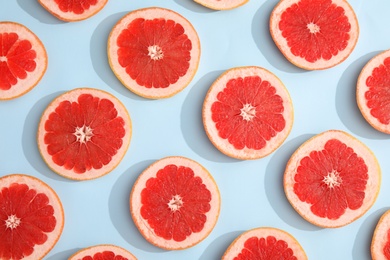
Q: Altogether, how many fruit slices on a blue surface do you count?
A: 14